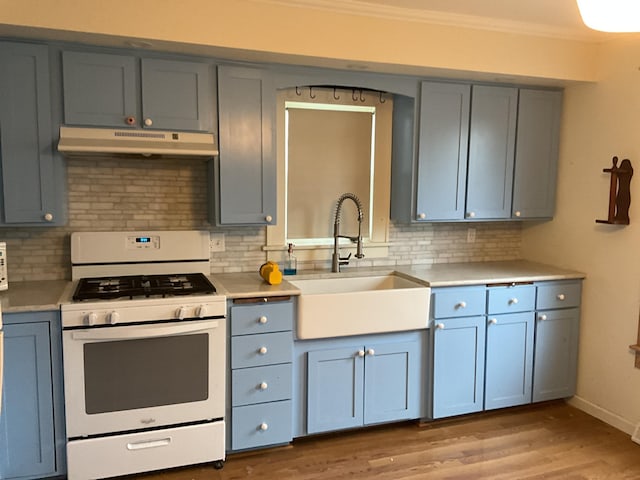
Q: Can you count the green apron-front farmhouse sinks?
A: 0